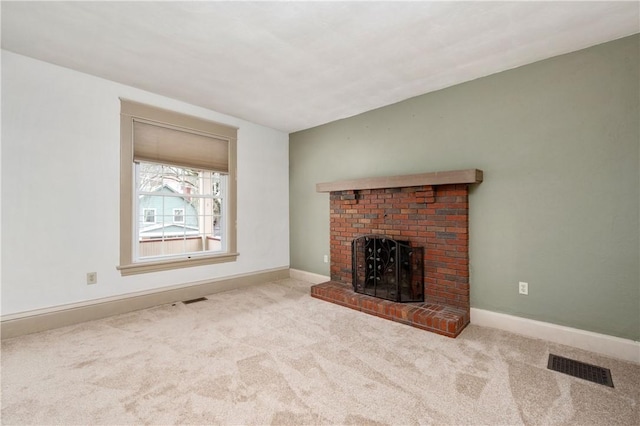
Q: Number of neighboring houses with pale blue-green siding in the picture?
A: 1